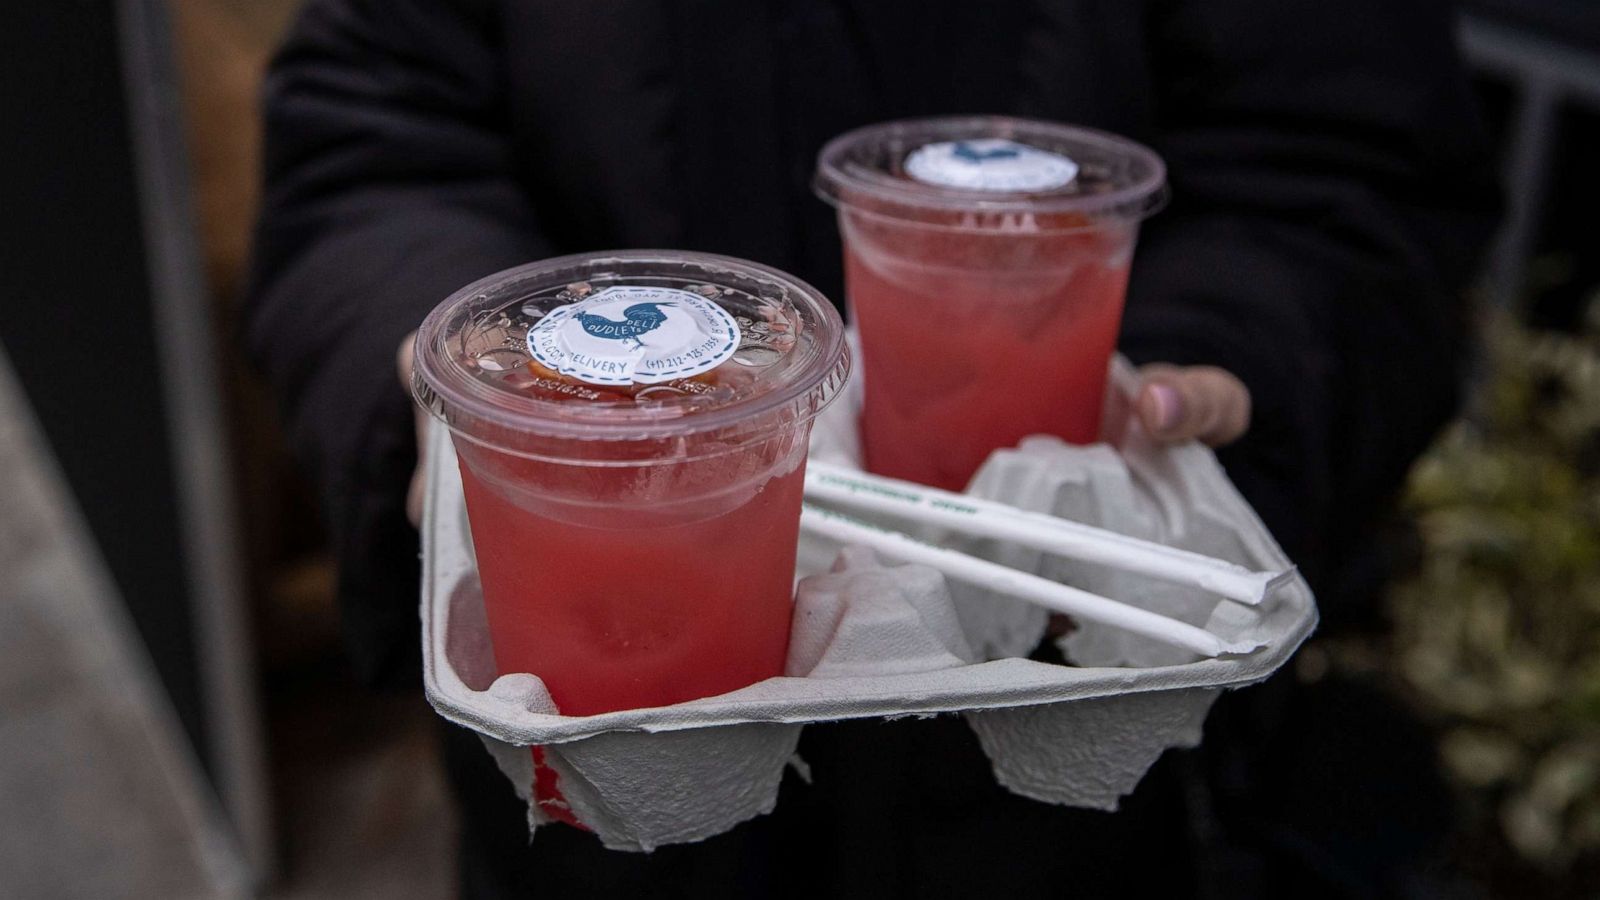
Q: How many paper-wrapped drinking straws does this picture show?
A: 2